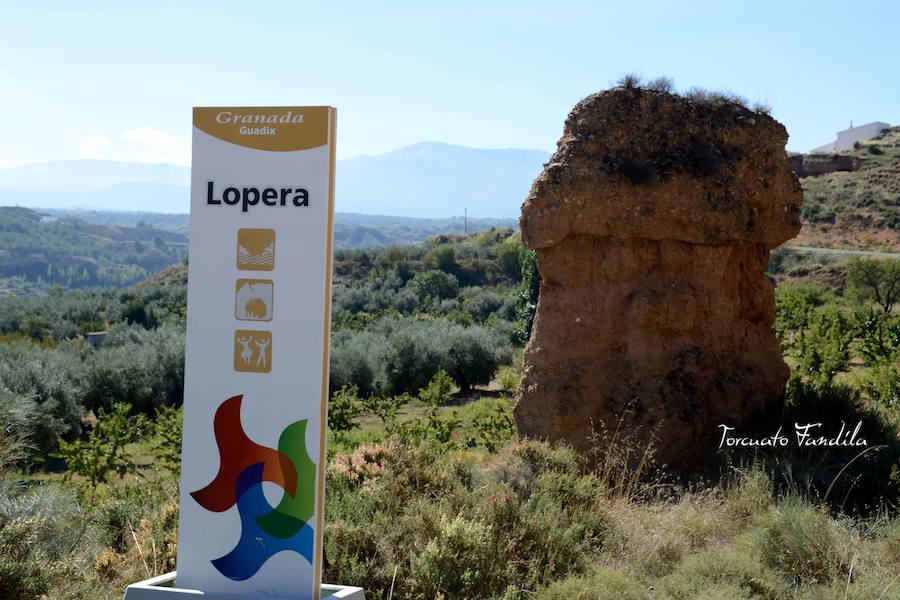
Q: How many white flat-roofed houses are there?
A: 1